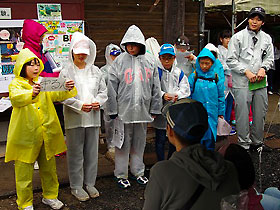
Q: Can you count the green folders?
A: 1